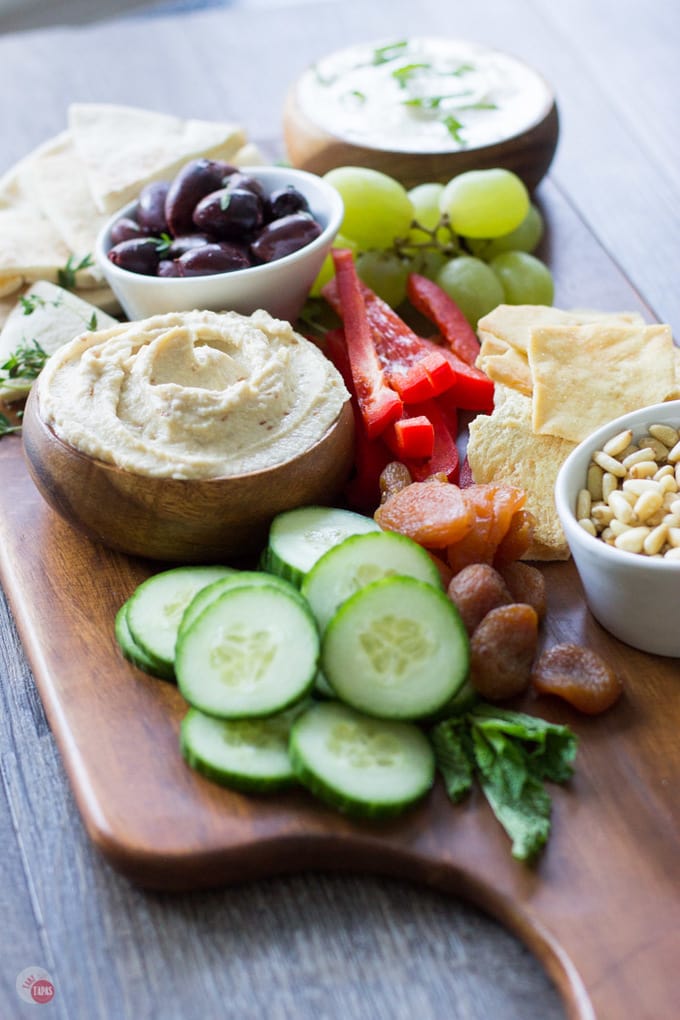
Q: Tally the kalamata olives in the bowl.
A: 11